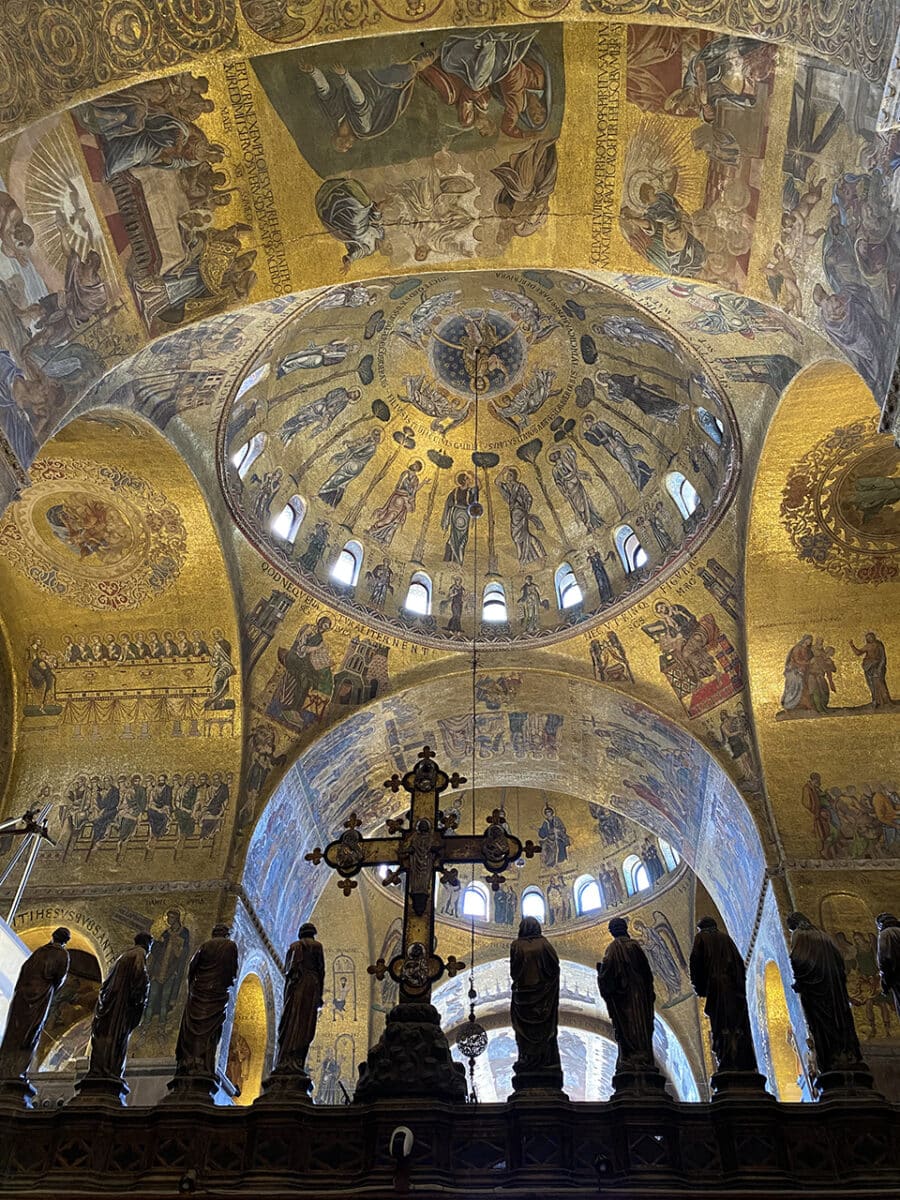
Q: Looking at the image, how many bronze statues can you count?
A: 9